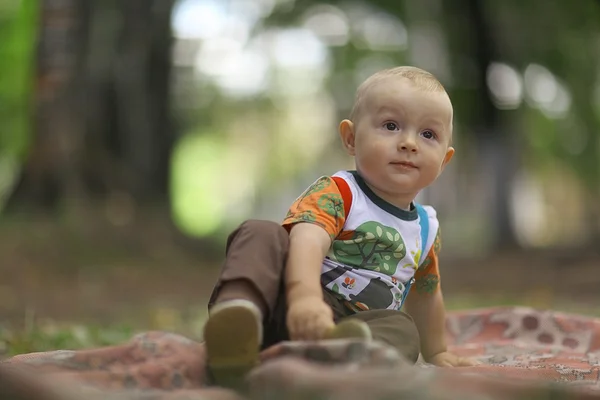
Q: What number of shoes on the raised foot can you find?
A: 1